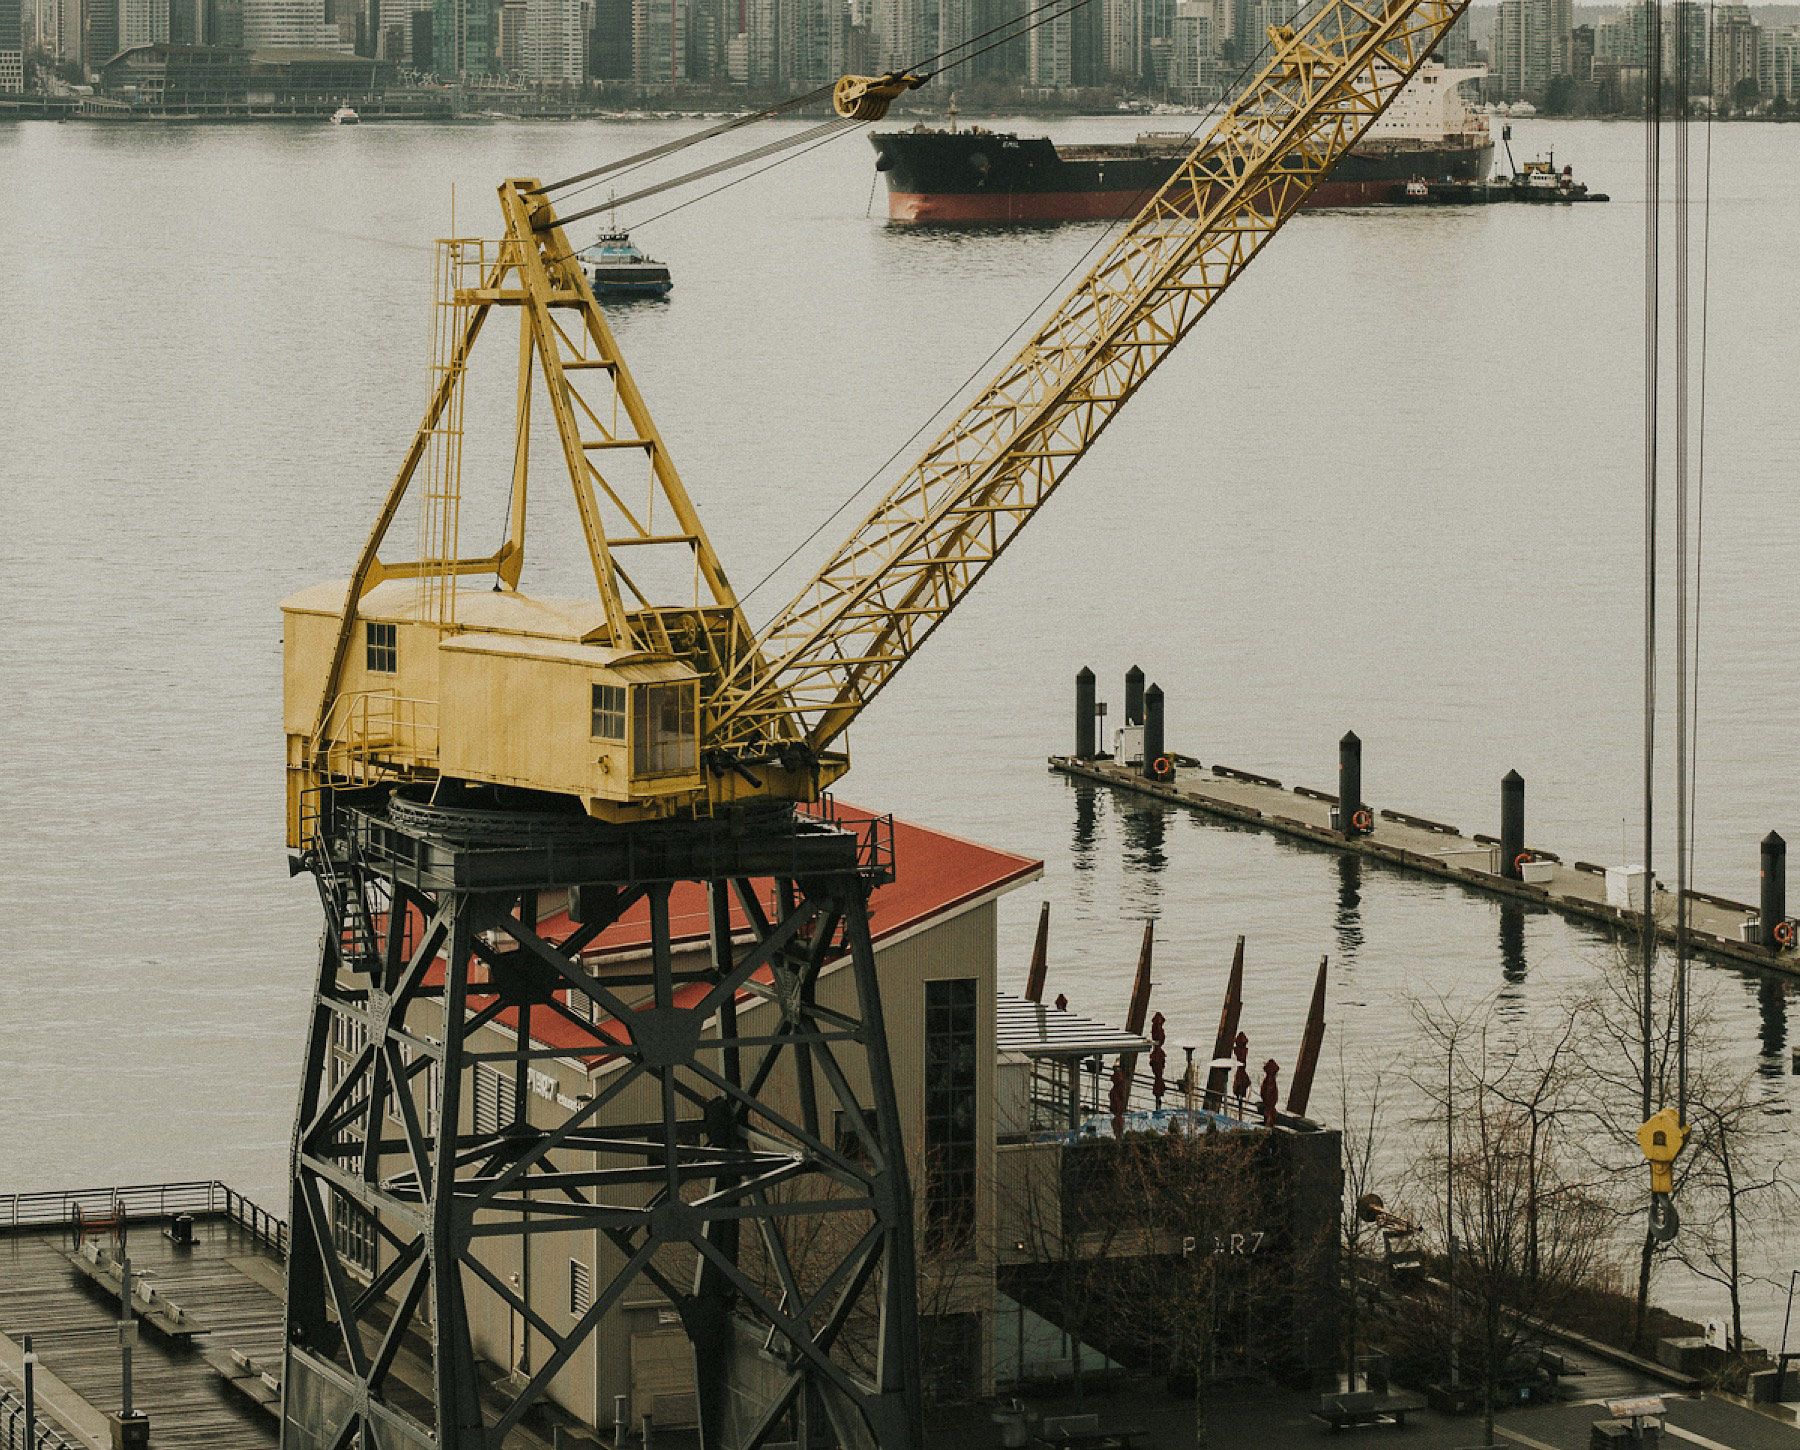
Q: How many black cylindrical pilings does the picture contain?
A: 6